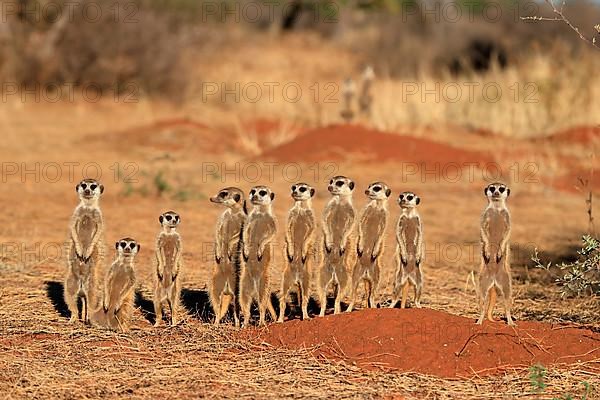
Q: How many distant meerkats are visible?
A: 2